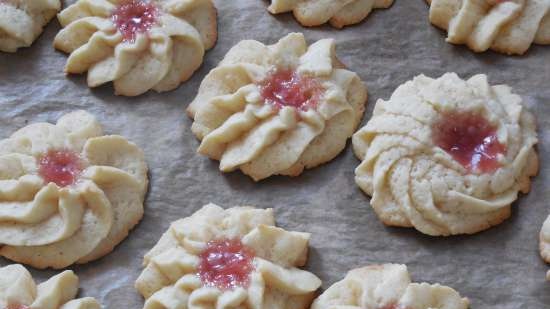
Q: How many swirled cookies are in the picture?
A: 11